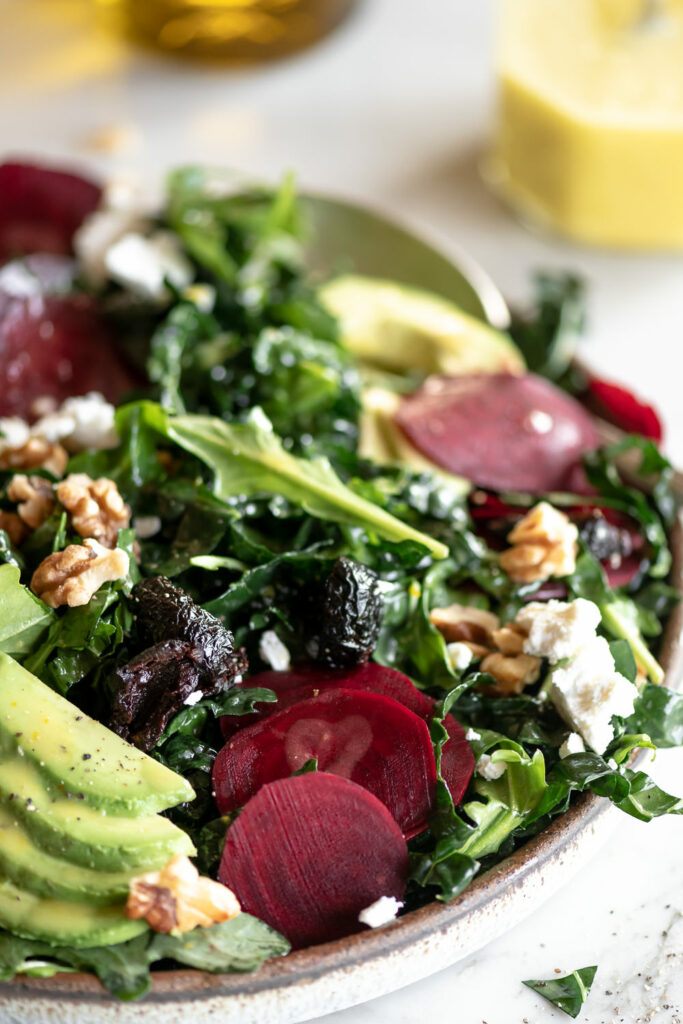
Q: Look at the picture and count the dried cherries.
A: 4